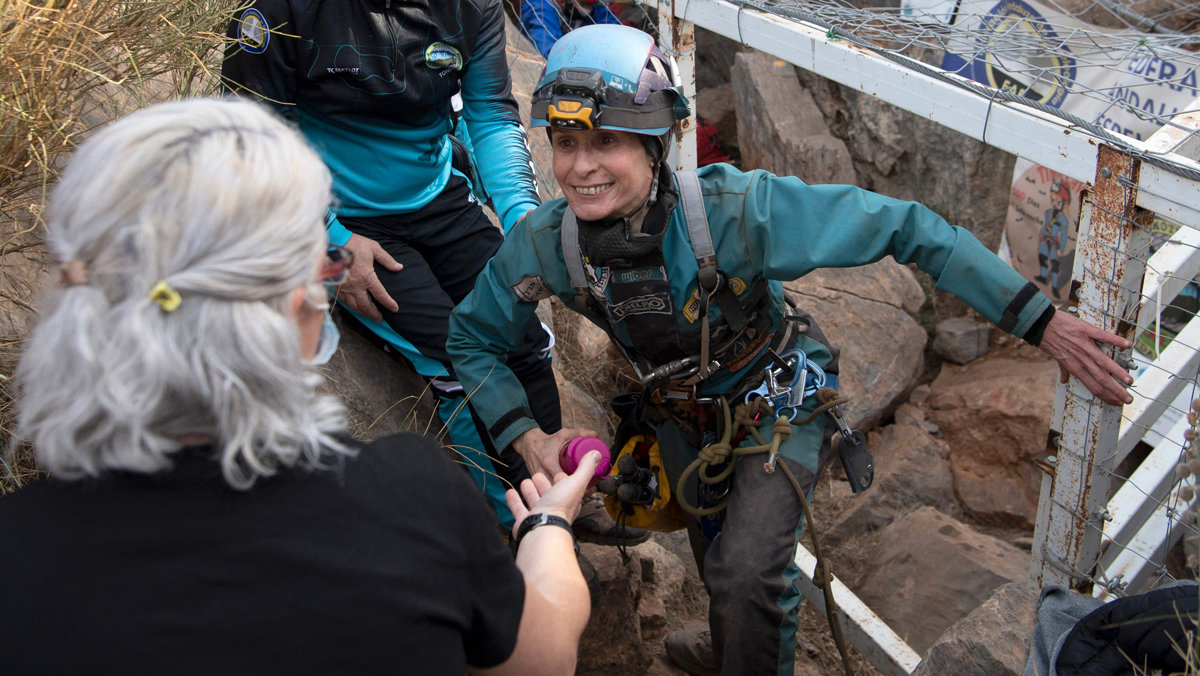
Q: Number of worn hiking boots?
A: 2